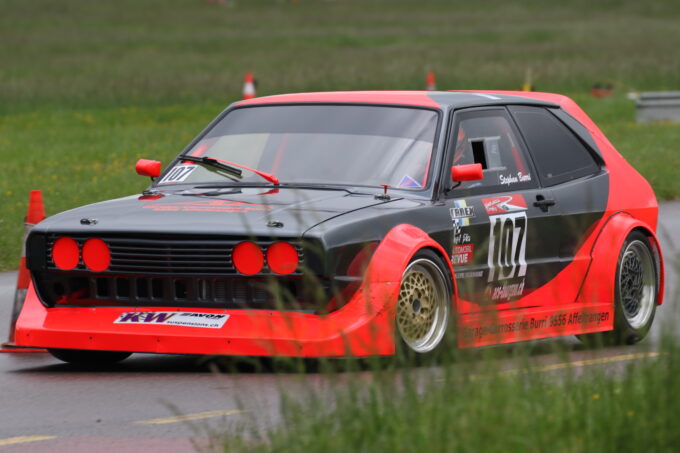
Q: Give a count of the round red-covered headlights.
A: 4